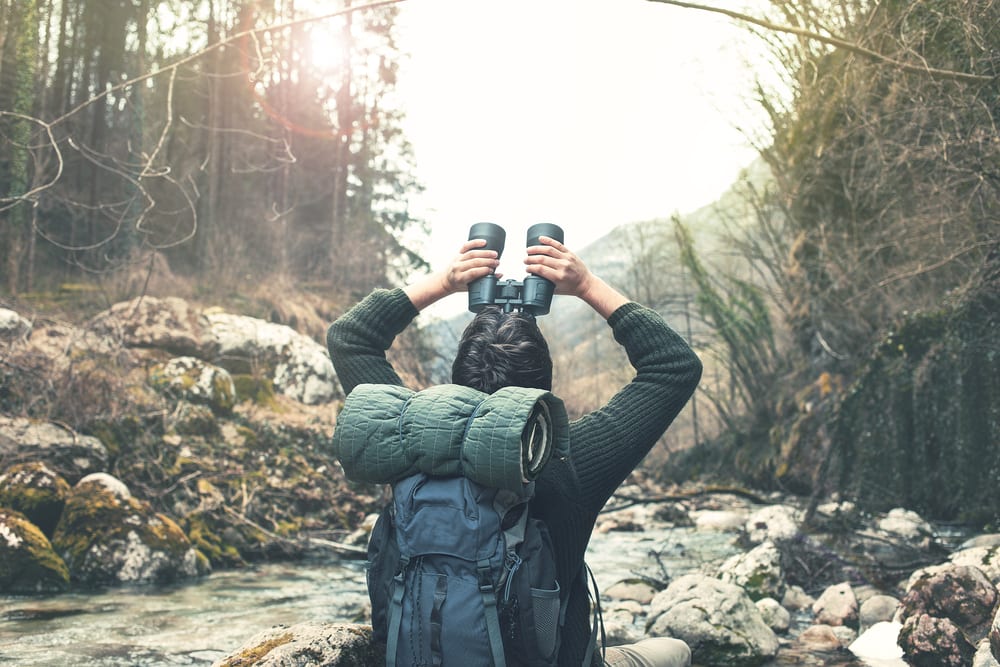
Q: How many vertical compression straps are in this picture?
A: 2